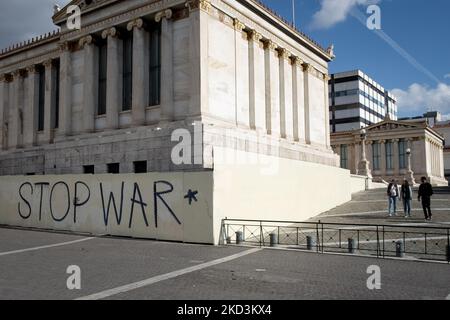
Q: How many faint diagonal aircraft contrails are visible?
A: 1